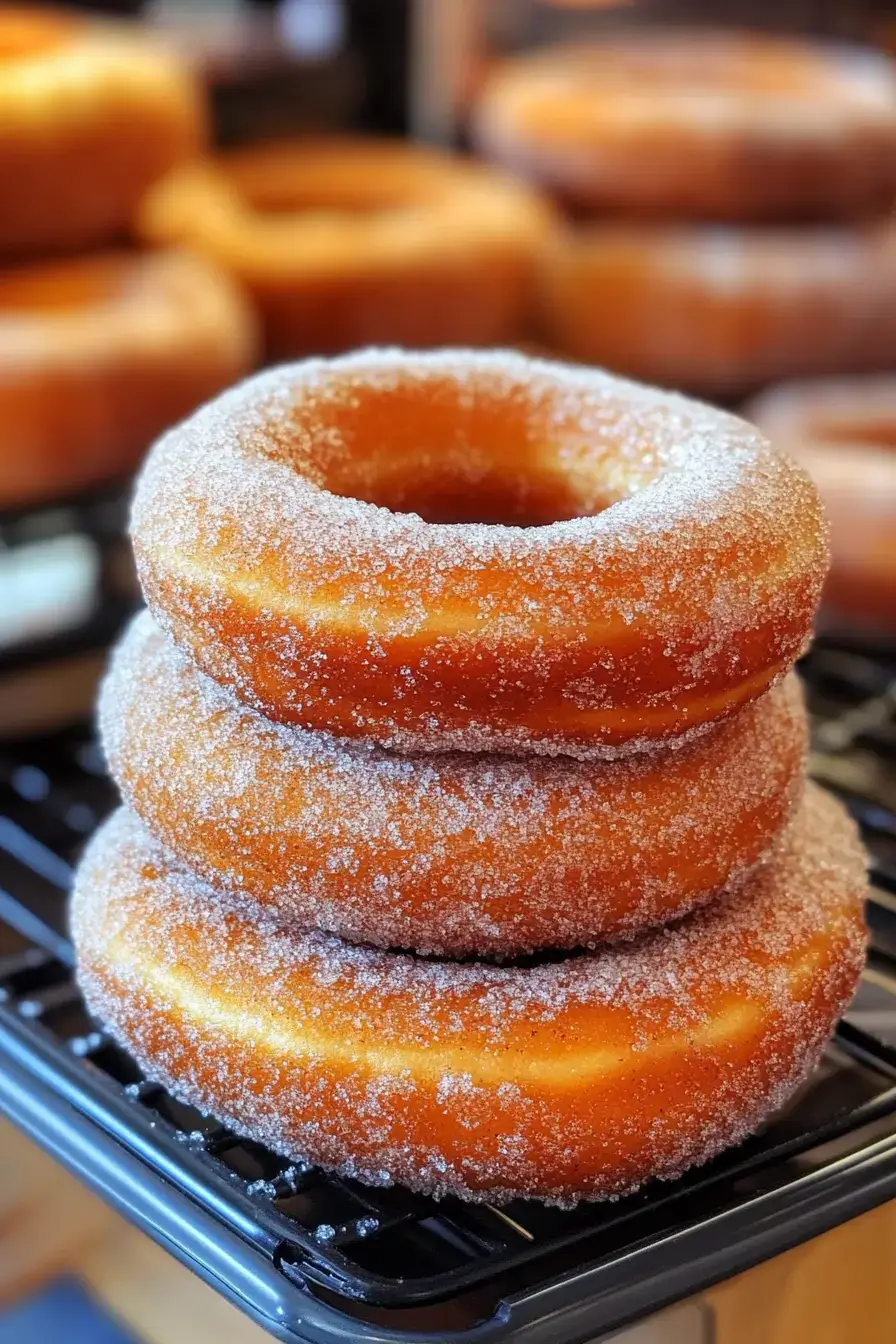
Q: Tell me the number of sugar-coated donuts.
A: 3